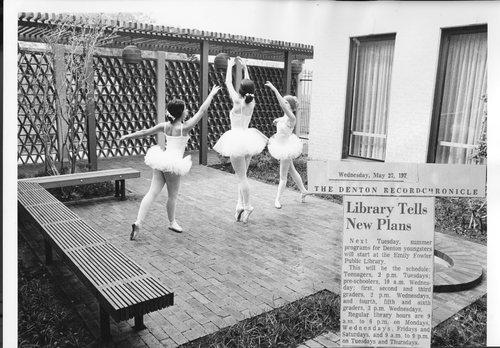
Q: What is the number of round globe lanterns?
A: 3